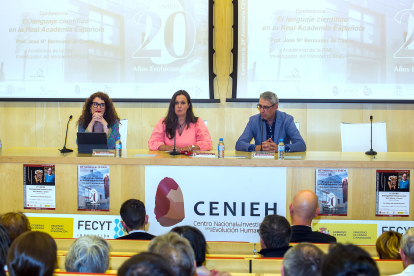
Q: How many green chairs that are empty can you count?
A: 0